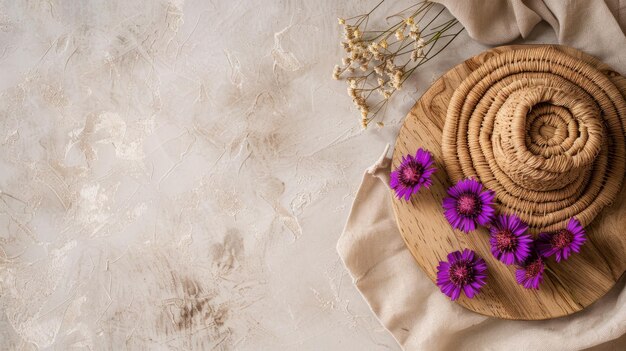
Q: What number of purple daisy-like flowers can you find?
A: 6